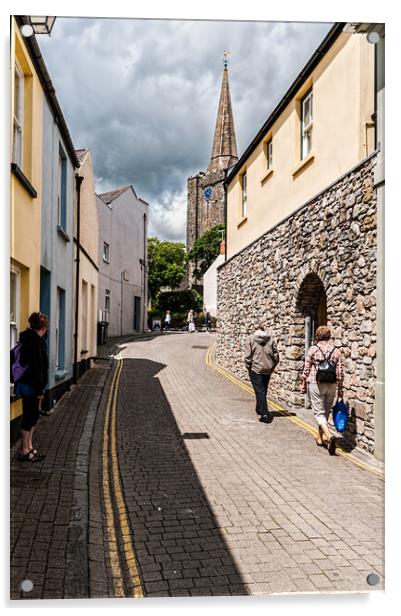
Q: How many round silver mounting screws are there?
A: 4